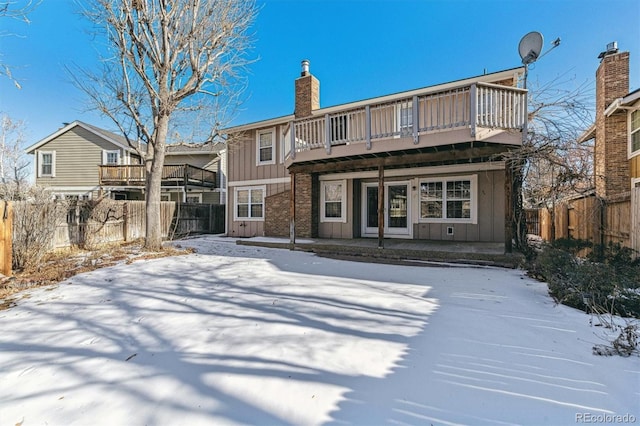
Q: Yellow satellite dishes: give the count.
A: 0